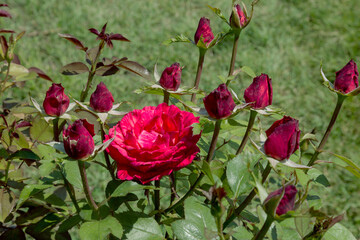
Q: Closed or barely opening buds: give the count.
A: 11